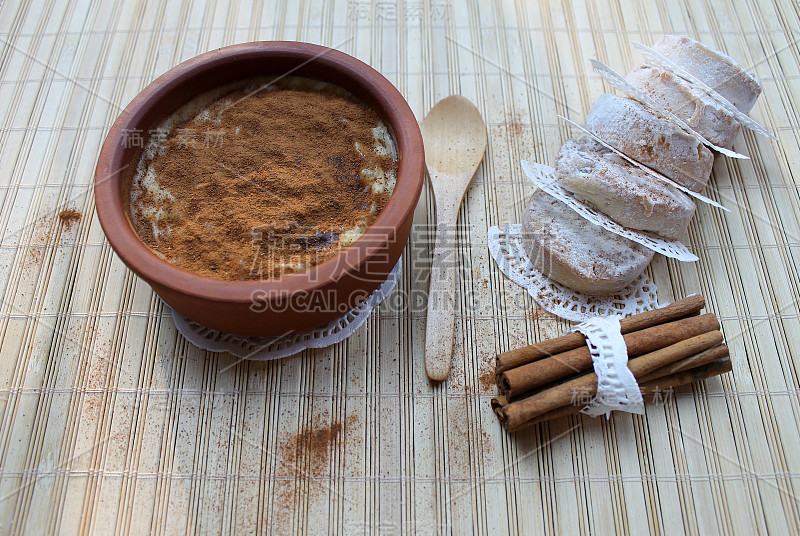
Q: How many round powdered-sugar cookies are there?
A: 5